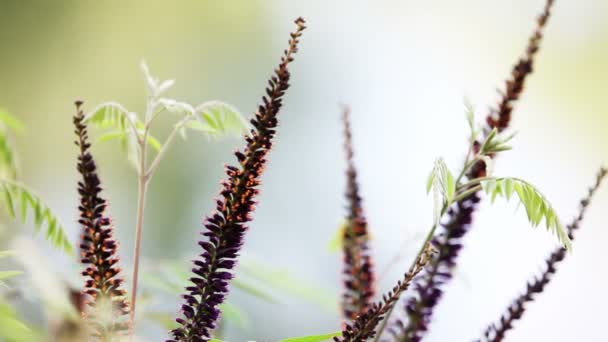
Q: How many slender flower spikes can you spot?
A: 6